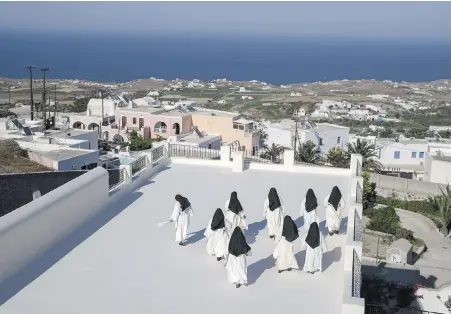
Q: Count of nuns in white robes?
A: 9